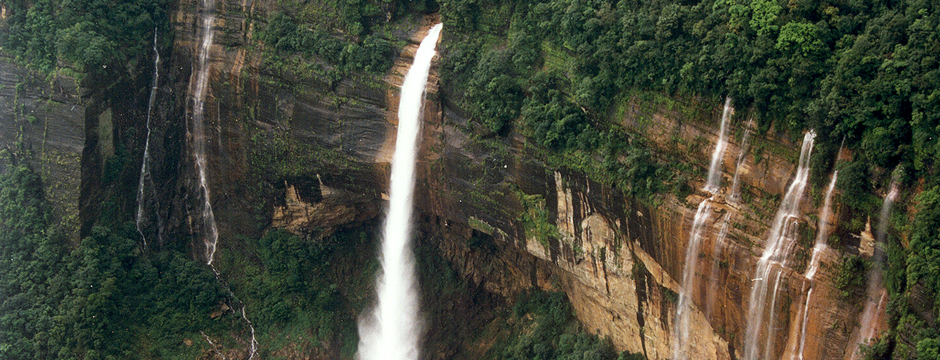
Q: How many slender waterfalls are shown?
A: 7